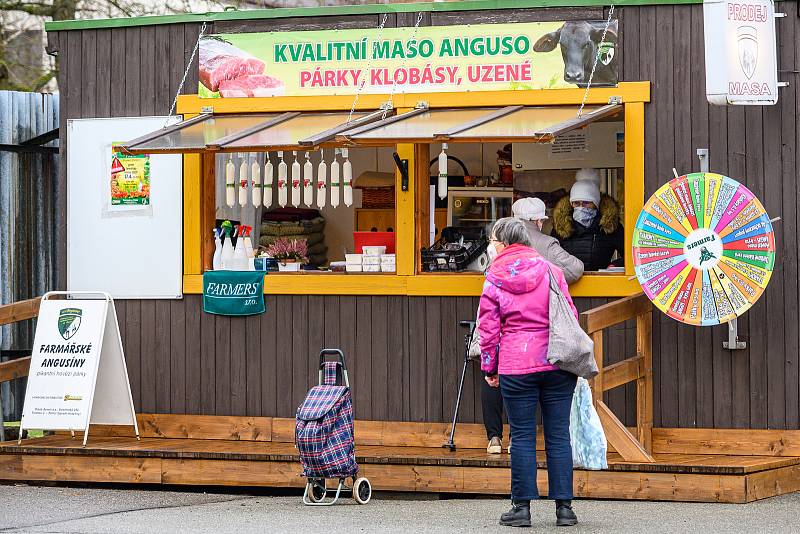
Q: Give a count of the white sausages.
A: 11